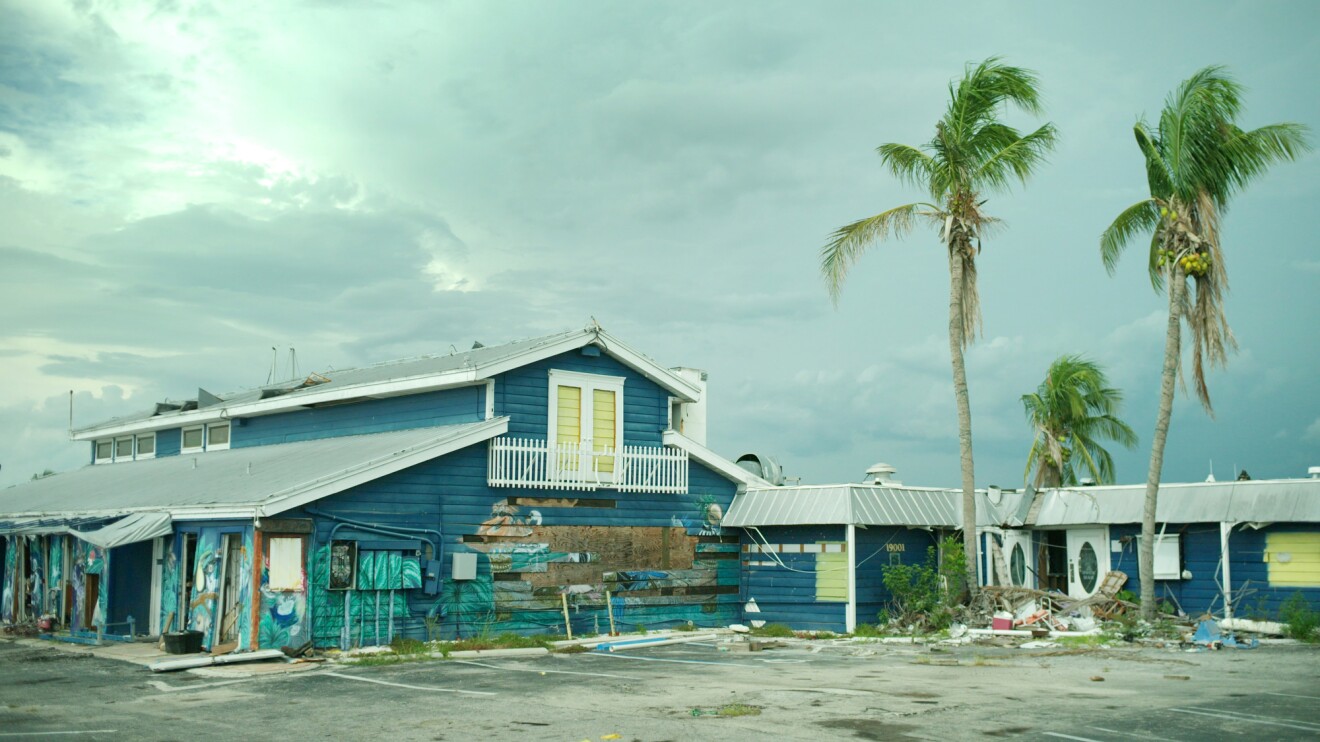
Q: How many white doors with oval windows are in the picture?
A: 2